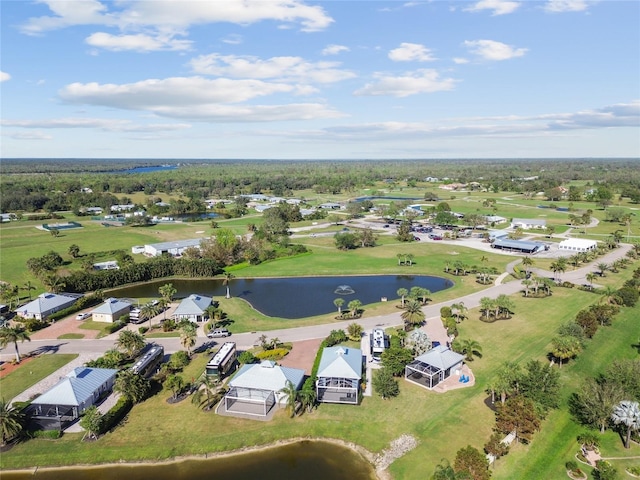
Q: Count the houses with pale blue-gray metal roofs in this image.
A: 7